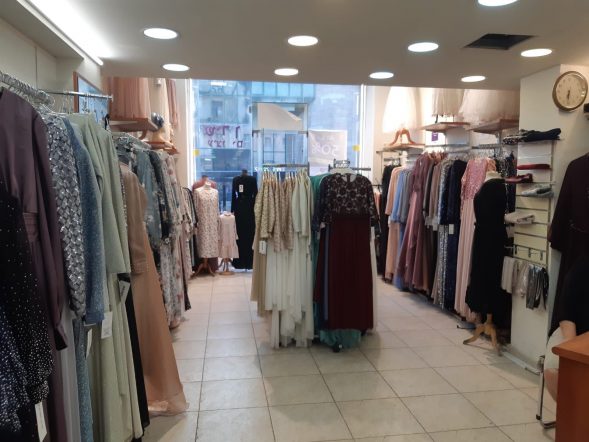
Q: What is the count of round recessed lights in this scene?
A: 9